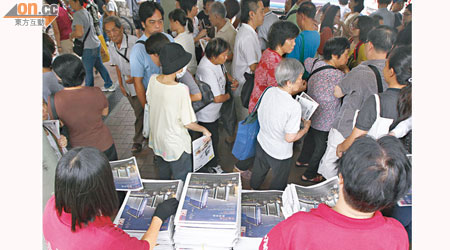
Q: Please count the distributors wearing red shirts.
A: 2